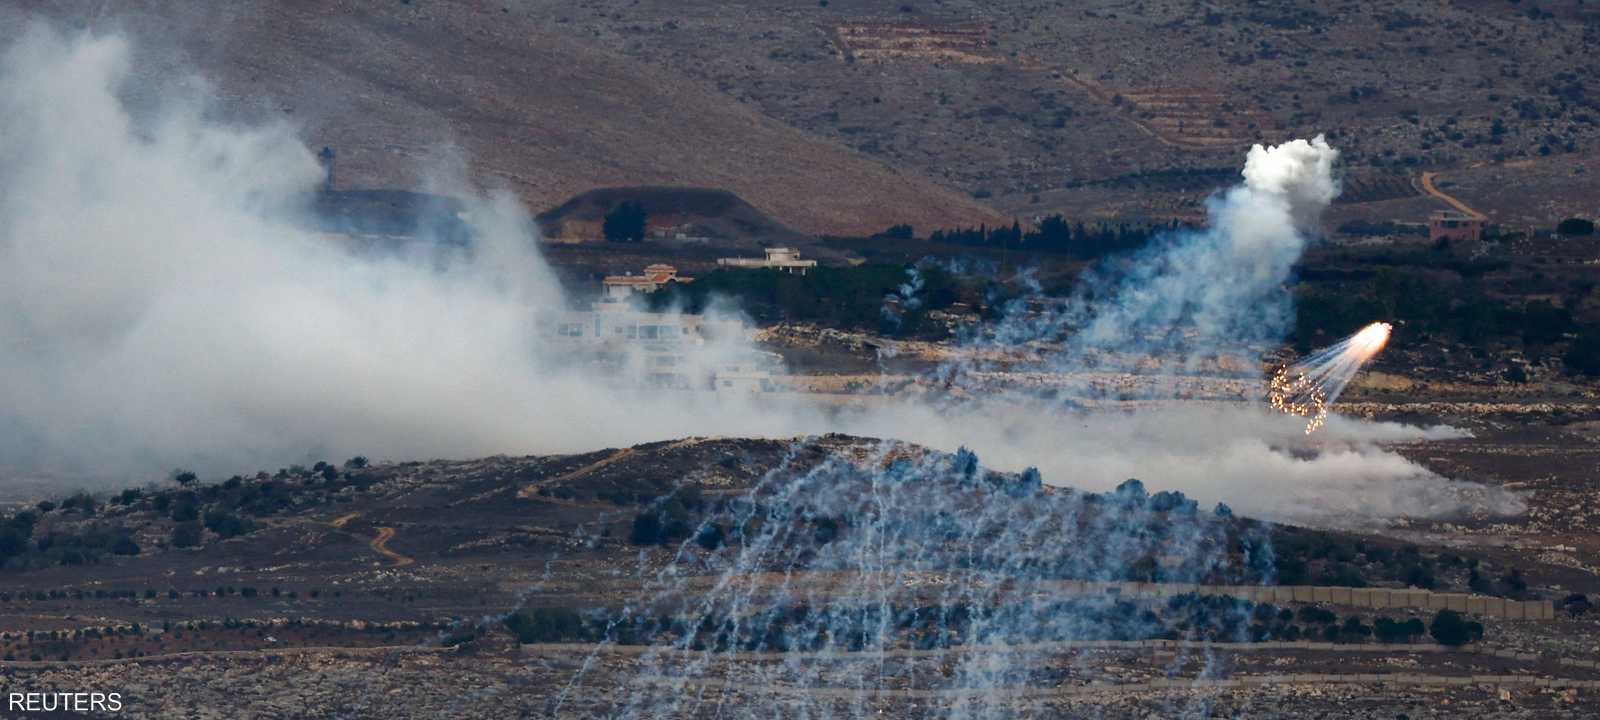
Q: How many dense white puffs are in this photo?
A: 1